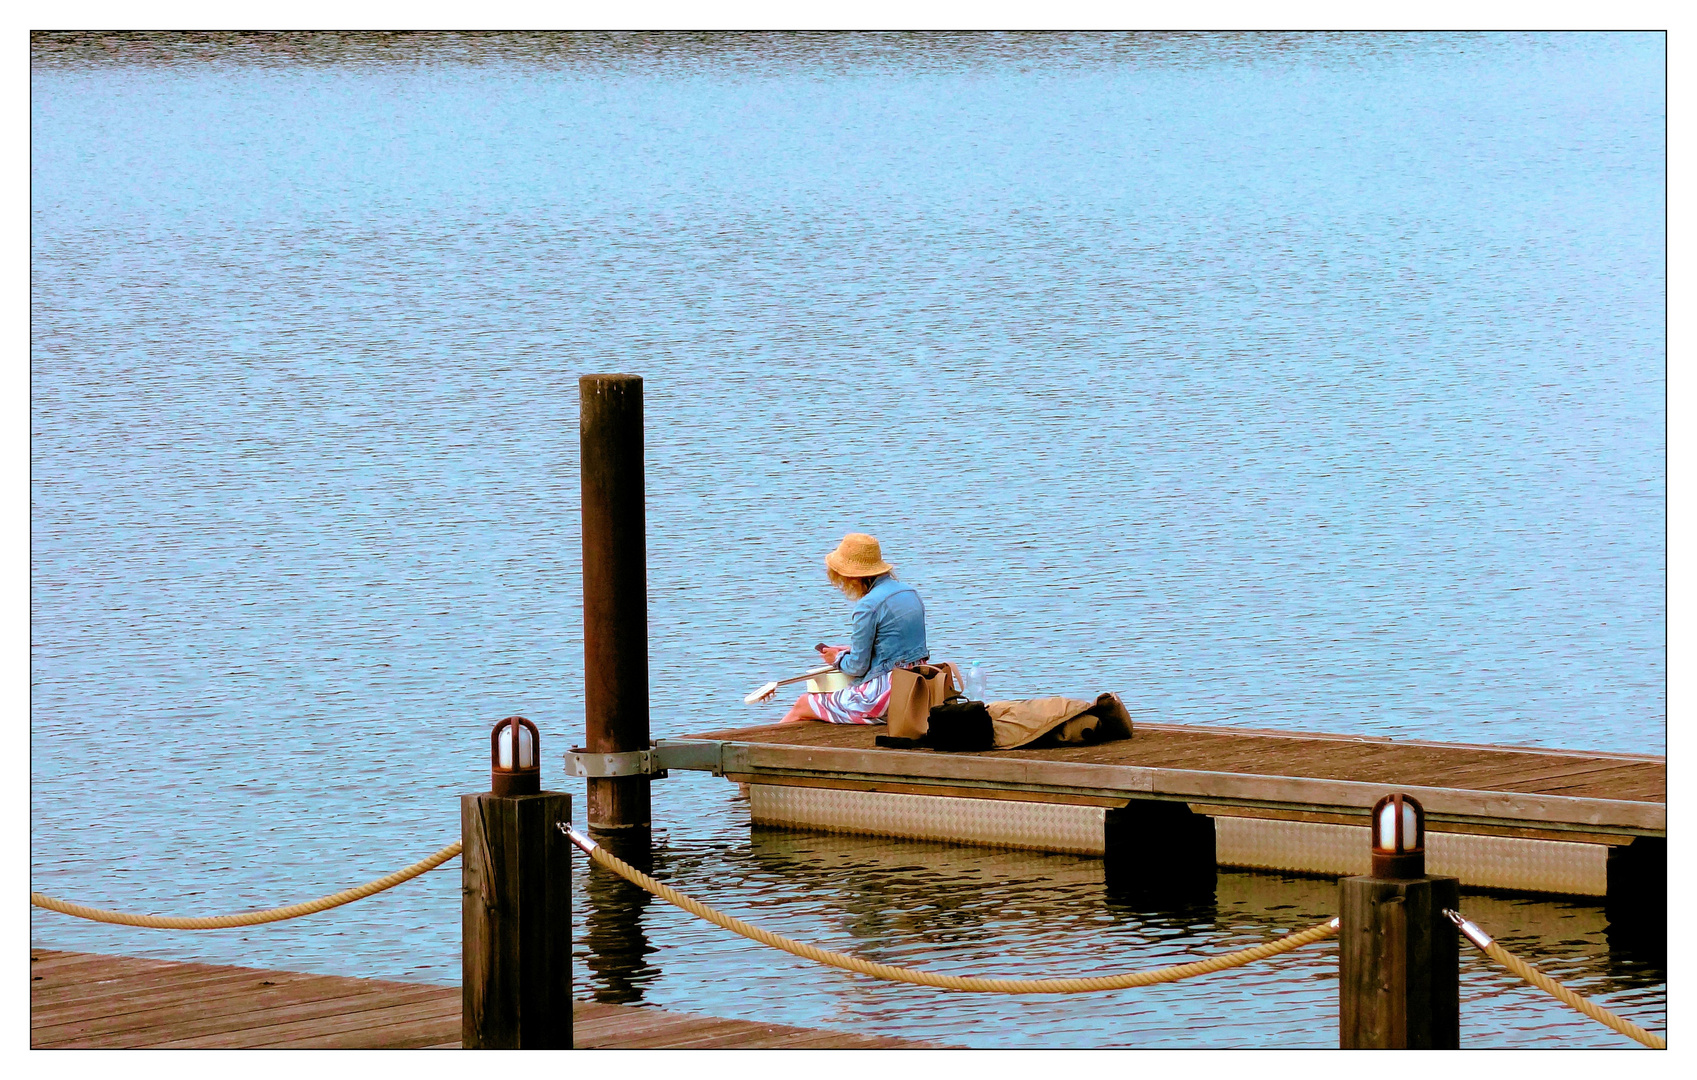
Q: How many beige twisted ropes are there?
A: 3